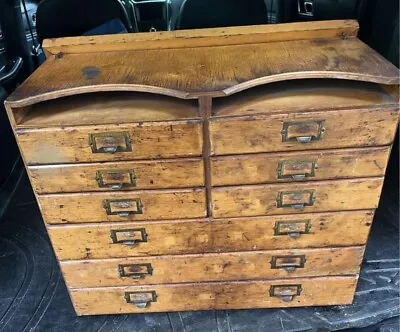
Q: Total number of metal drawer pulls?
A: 12